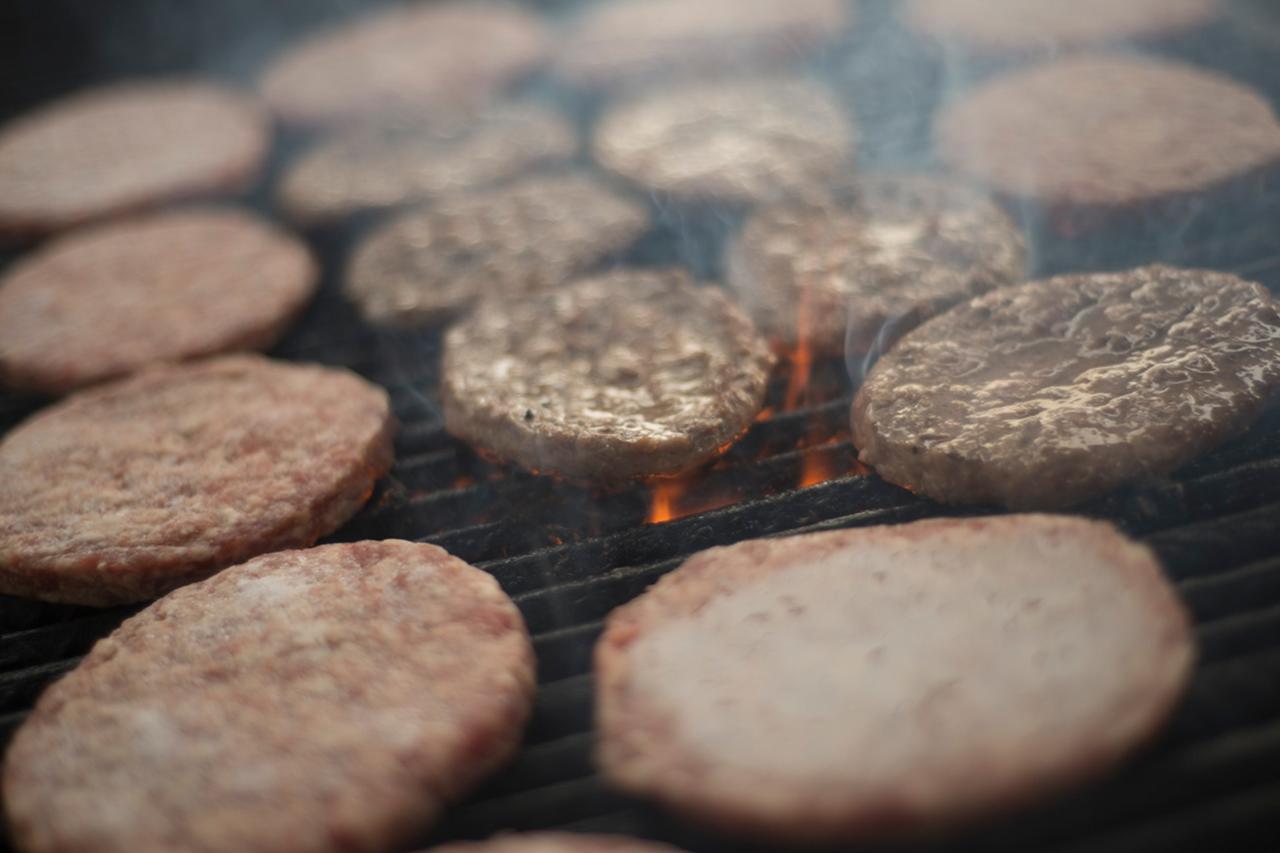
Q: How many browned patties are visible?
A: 6